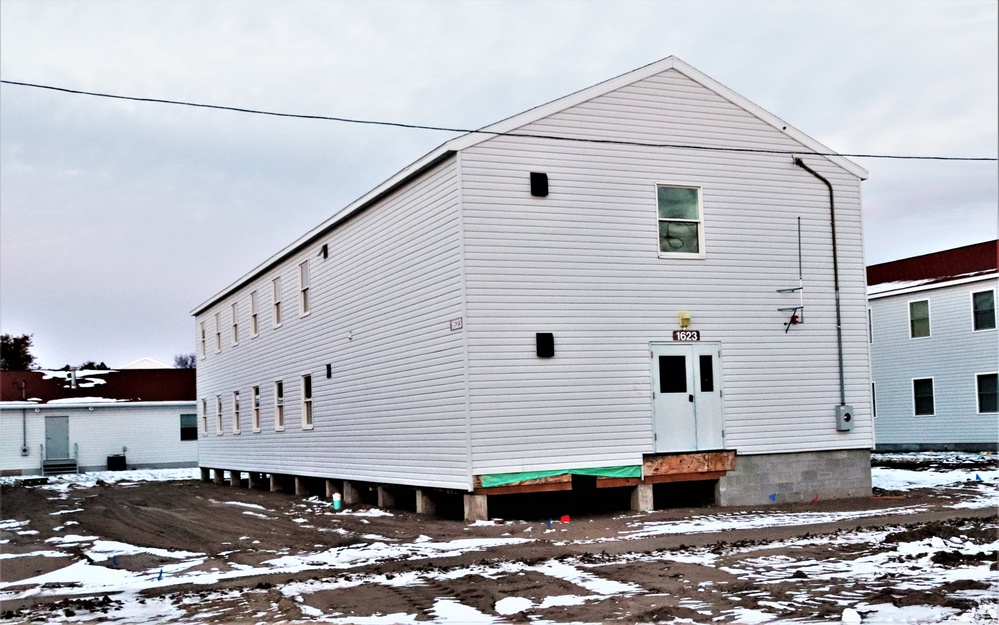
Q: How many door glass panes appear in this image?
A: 2